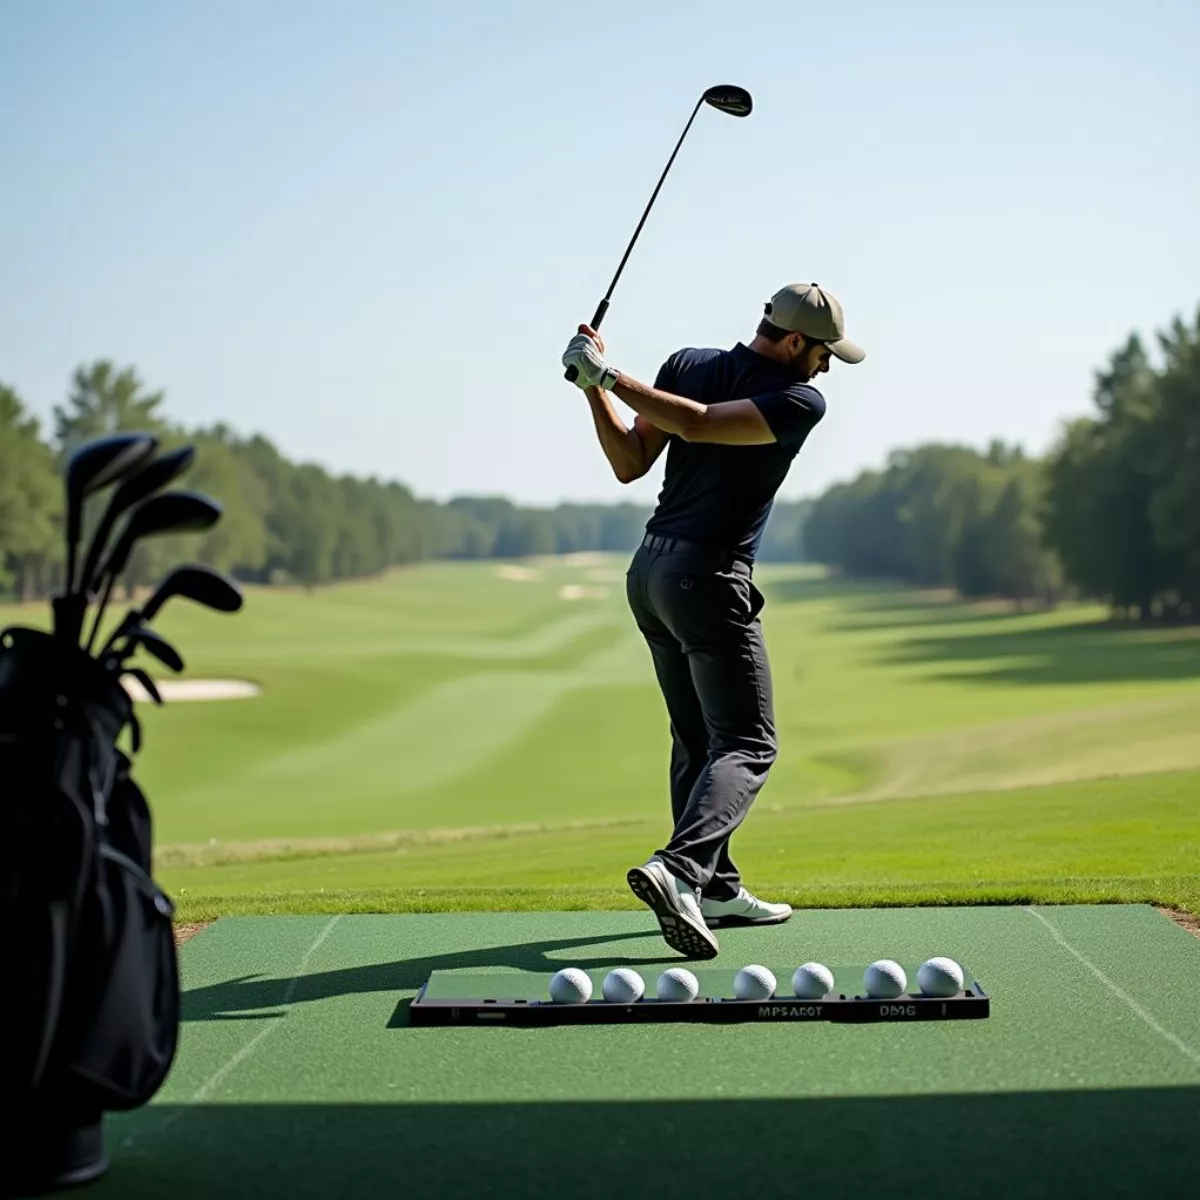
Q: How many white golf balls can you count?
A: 7